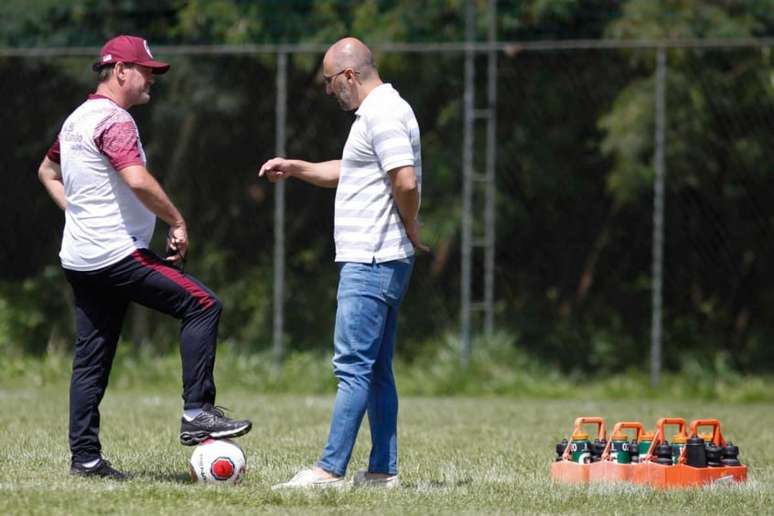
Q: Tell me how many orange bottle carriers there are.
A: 4